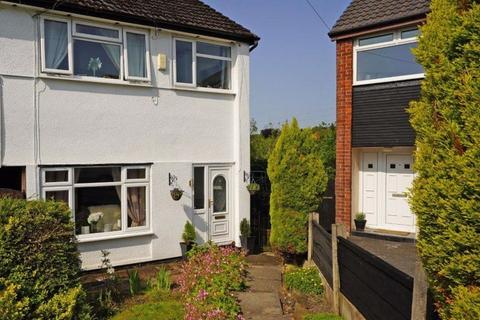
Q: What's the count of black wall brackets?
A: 2